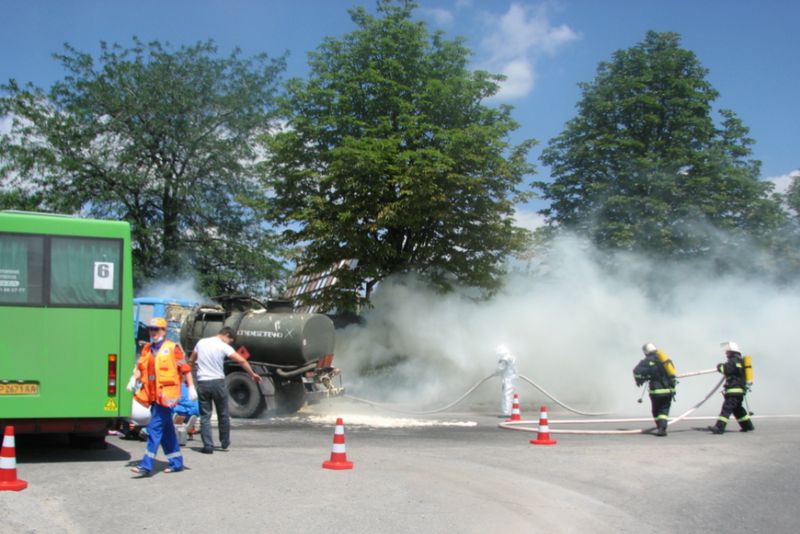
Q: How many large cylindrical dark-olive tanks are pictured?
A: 1